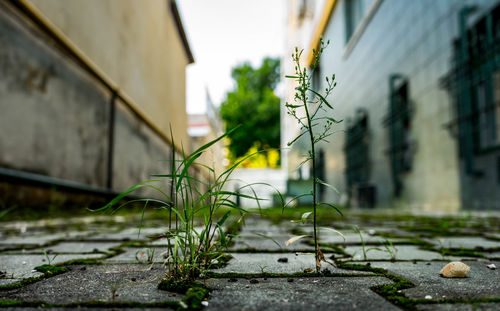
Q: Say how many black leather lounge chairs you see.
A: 0